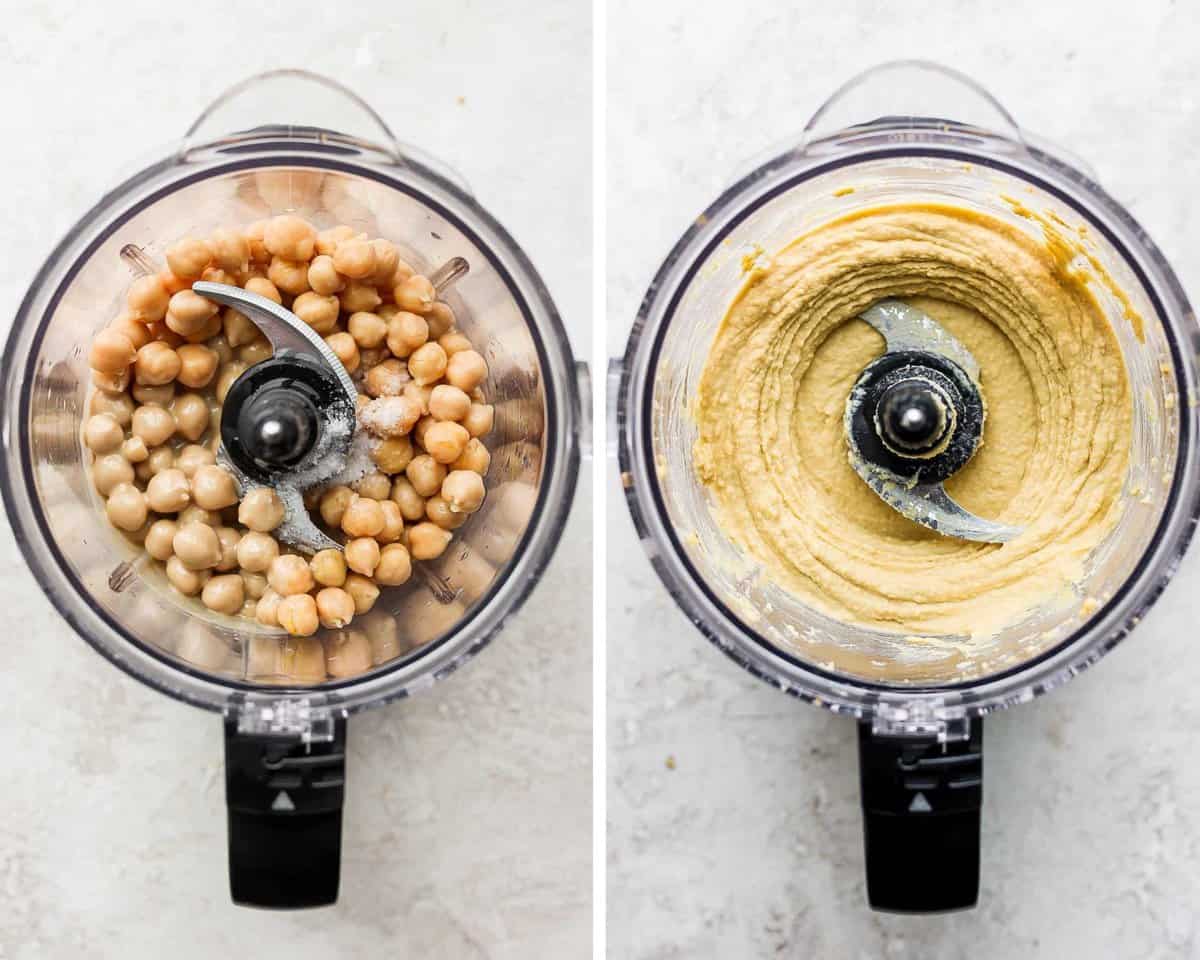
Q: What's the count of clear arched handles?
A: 2